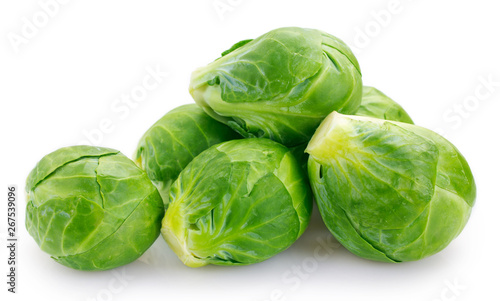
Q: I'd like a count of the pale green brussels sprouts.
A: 6